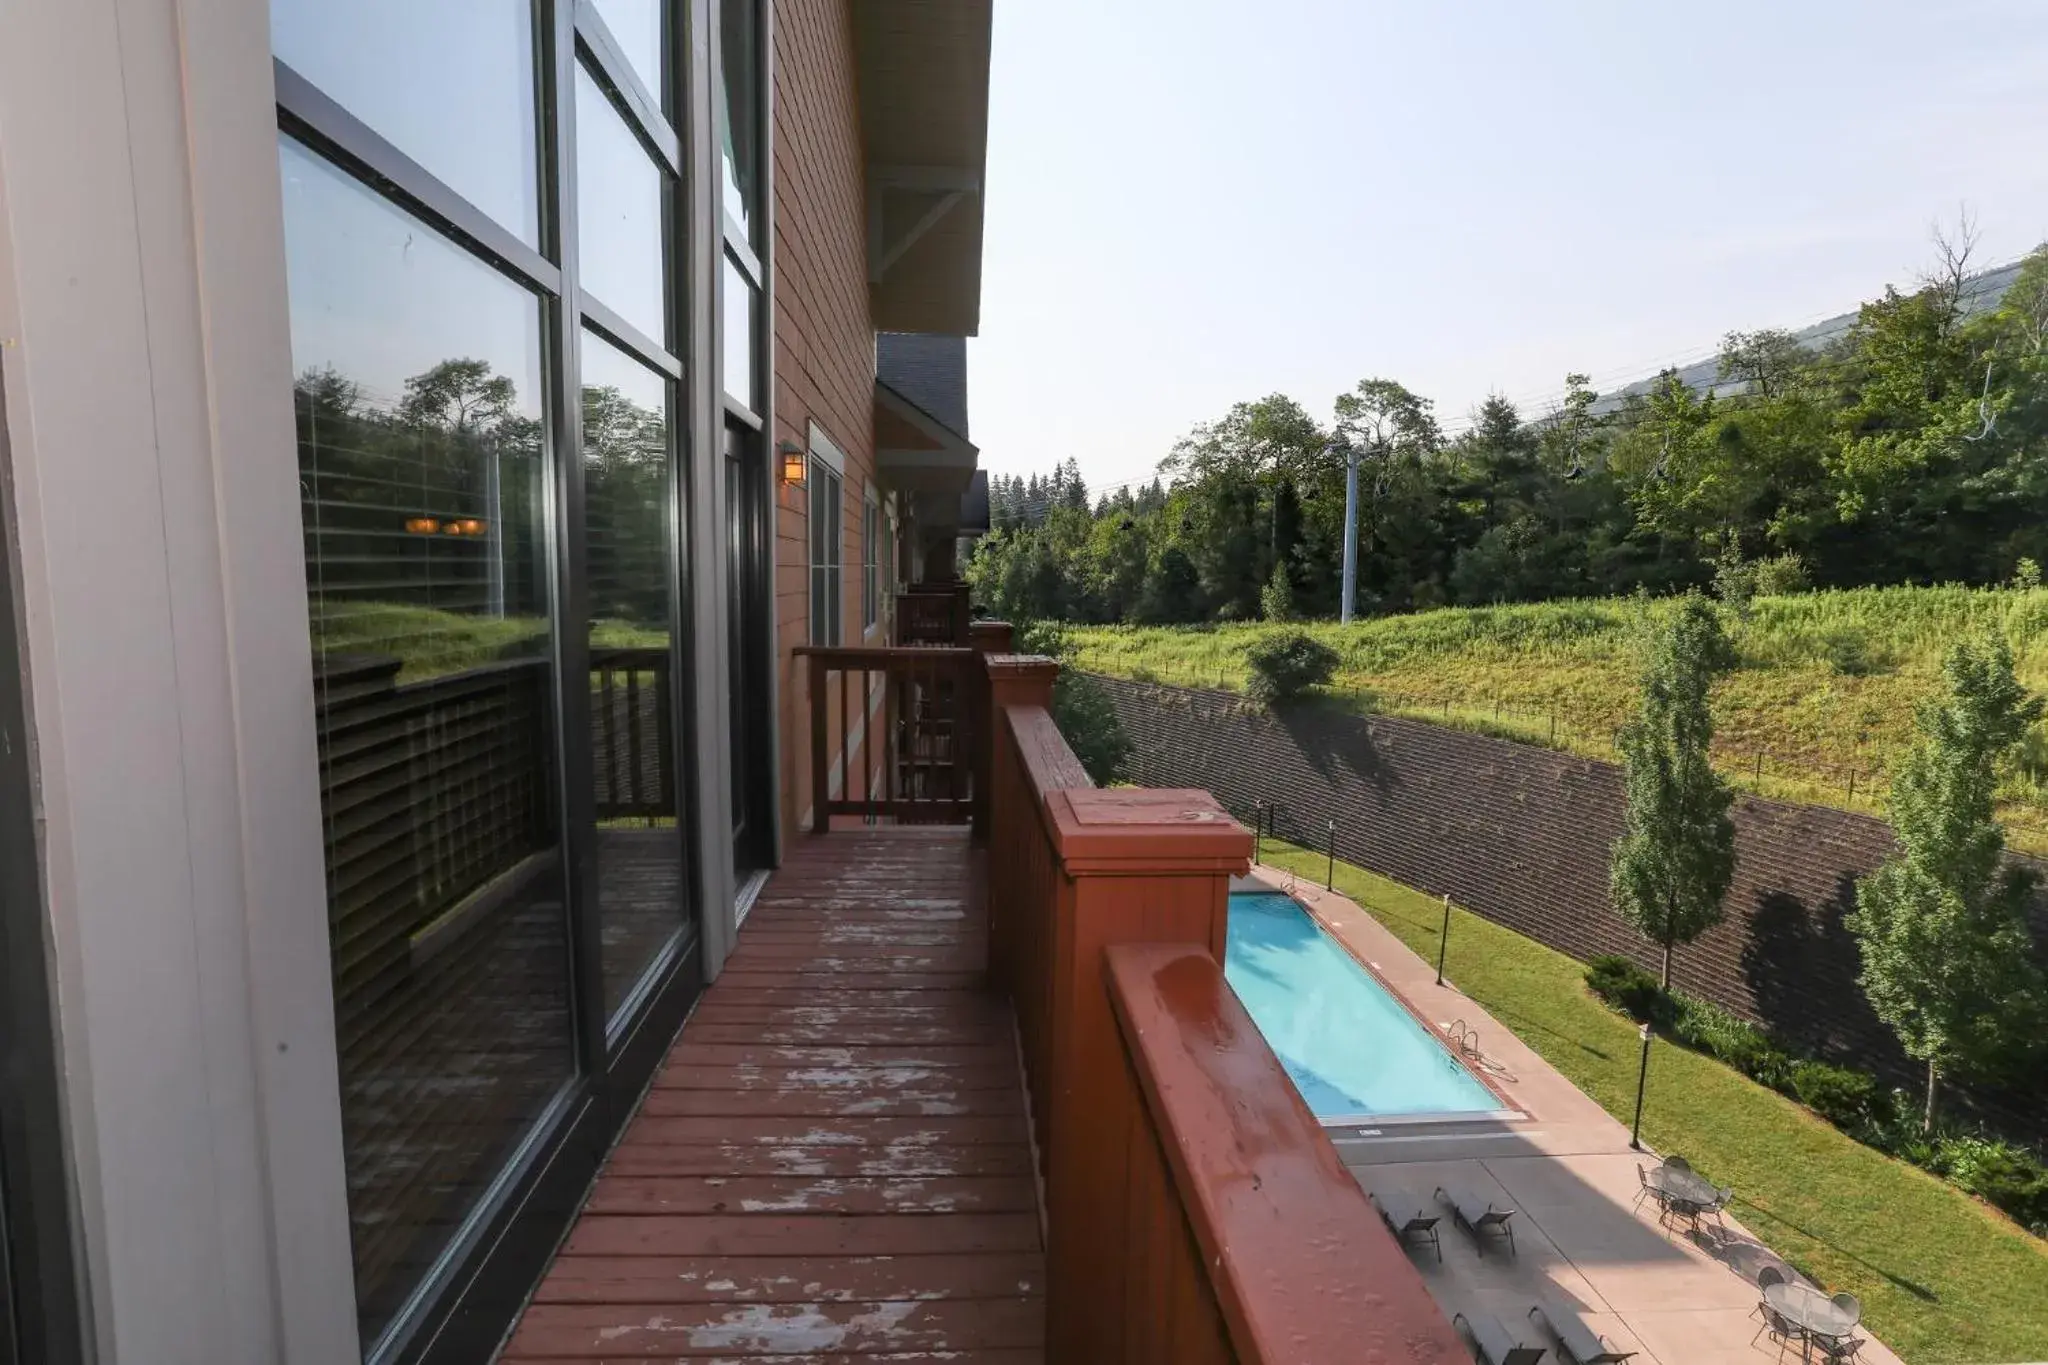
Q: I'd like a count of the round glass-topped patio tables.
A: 2